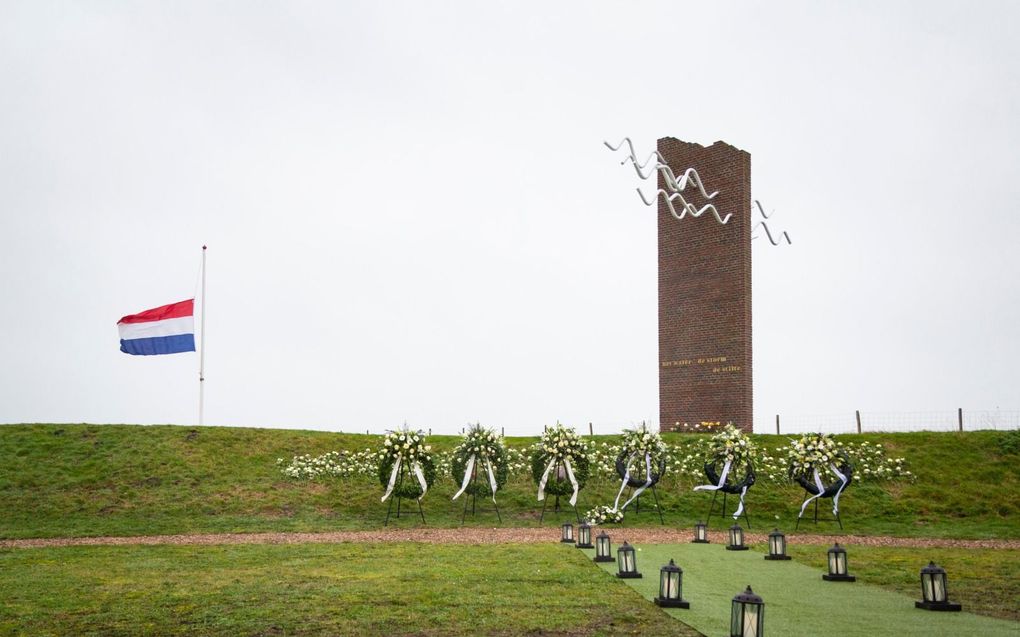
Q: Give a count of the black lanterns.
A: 11